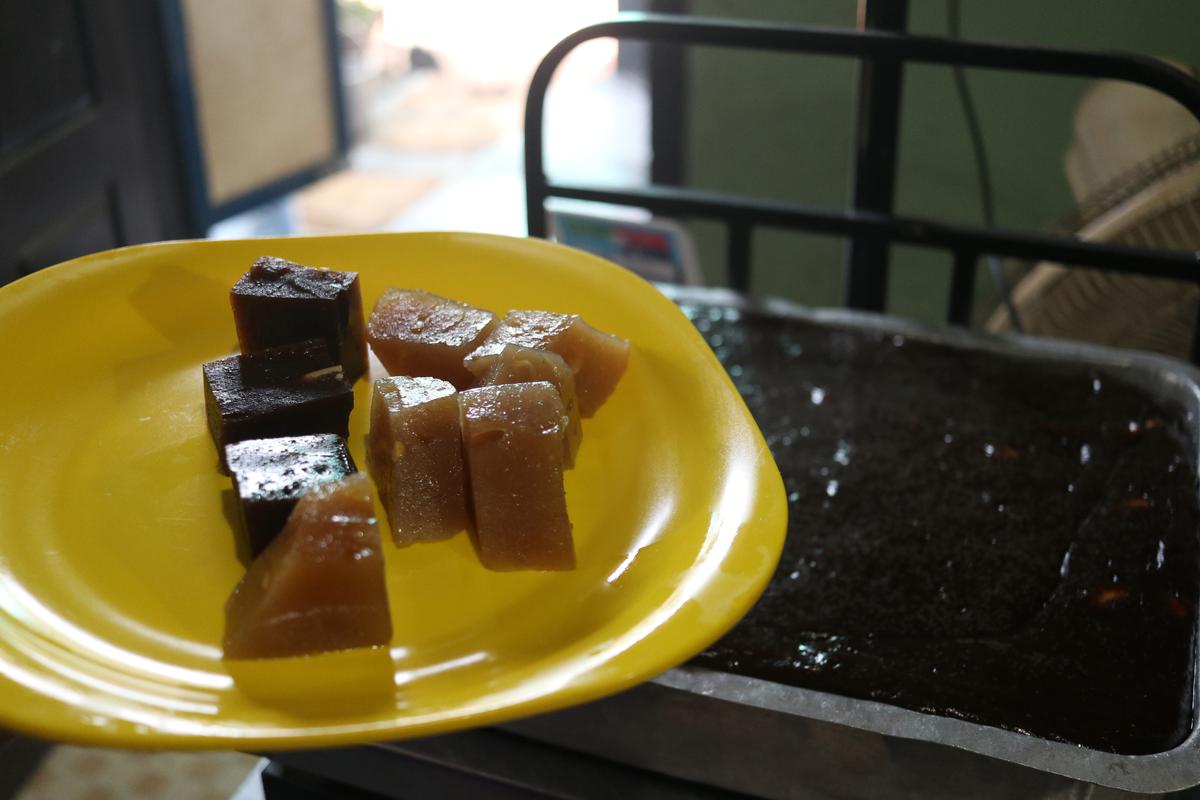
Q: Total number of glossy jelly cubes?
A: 9